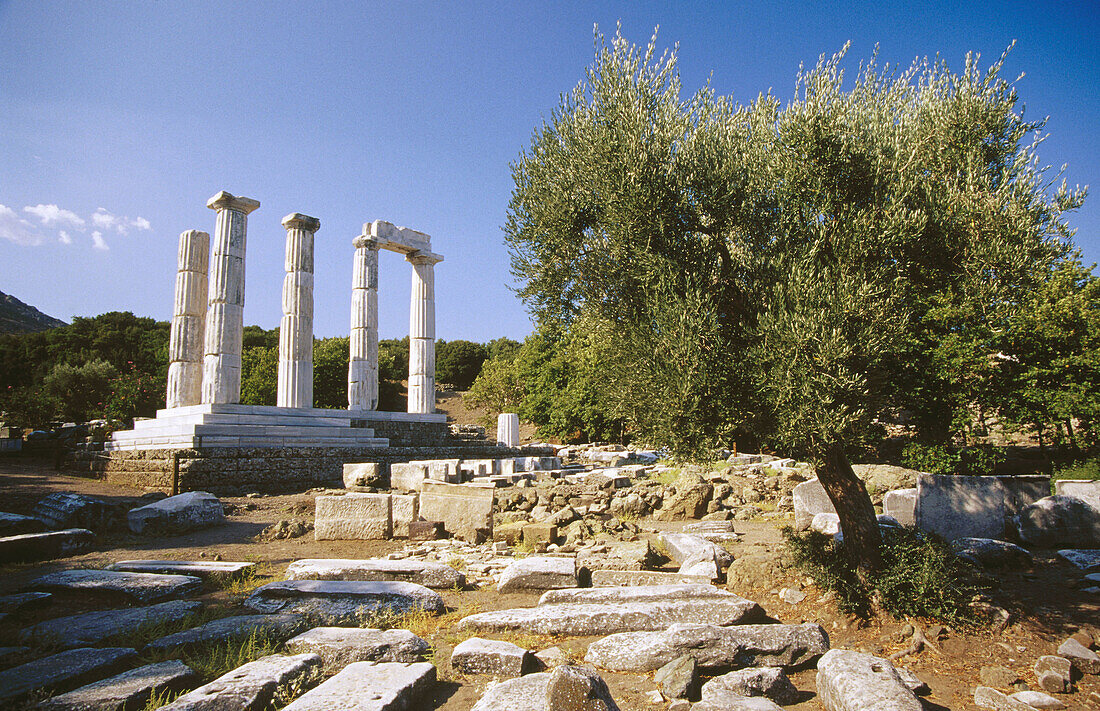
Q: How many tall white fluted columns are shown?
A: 5